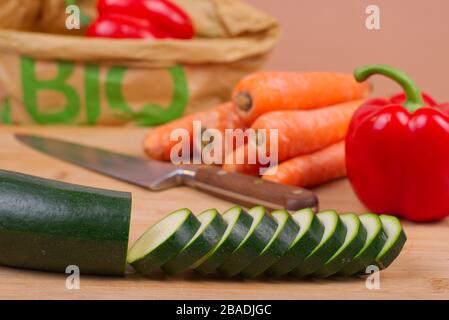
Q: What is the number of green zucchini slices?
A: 10